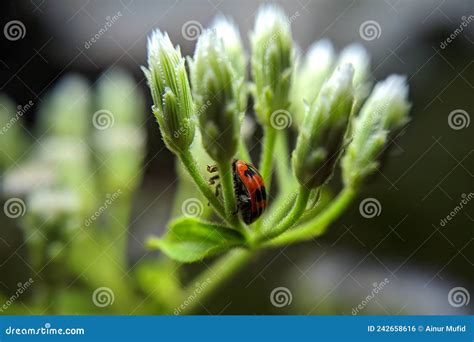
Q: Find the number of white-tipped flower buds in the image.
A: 8